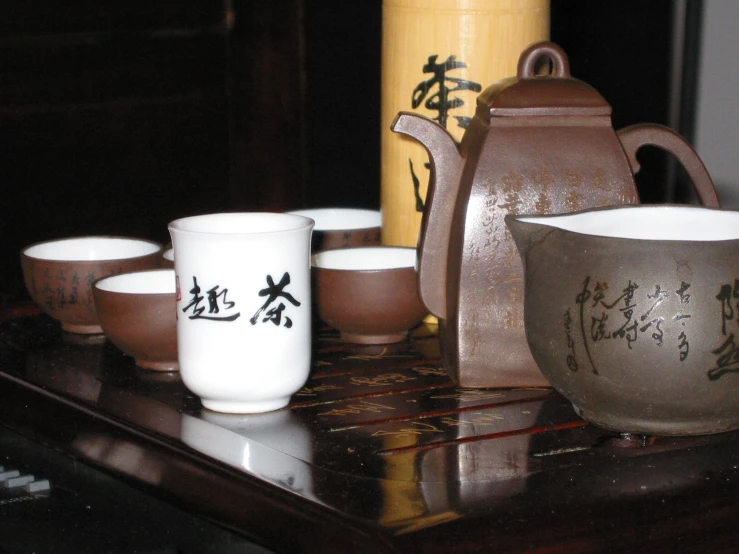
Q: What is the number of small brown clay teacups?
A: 5